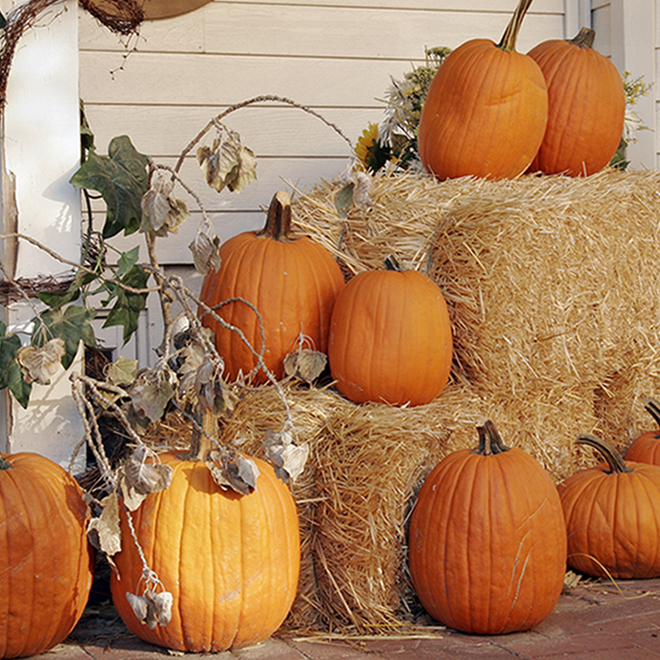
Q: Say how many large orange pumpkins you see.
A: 9